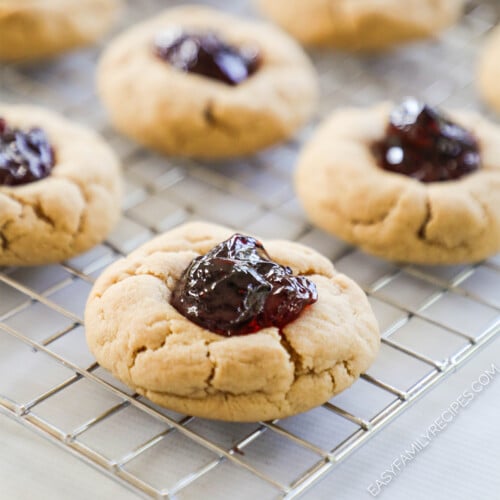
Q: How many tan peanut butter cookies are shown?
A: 7